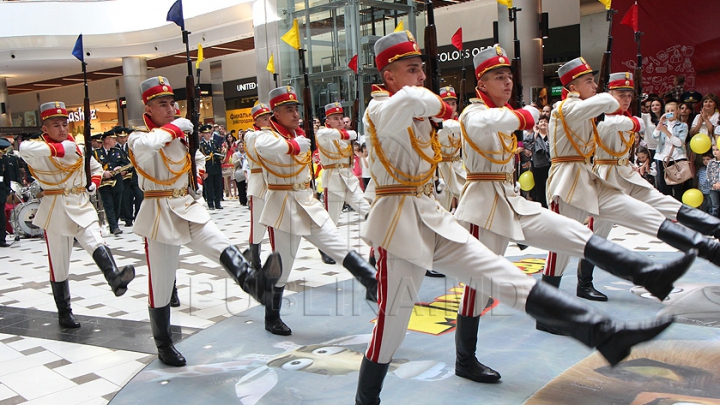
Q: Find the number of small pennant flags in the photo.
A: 11